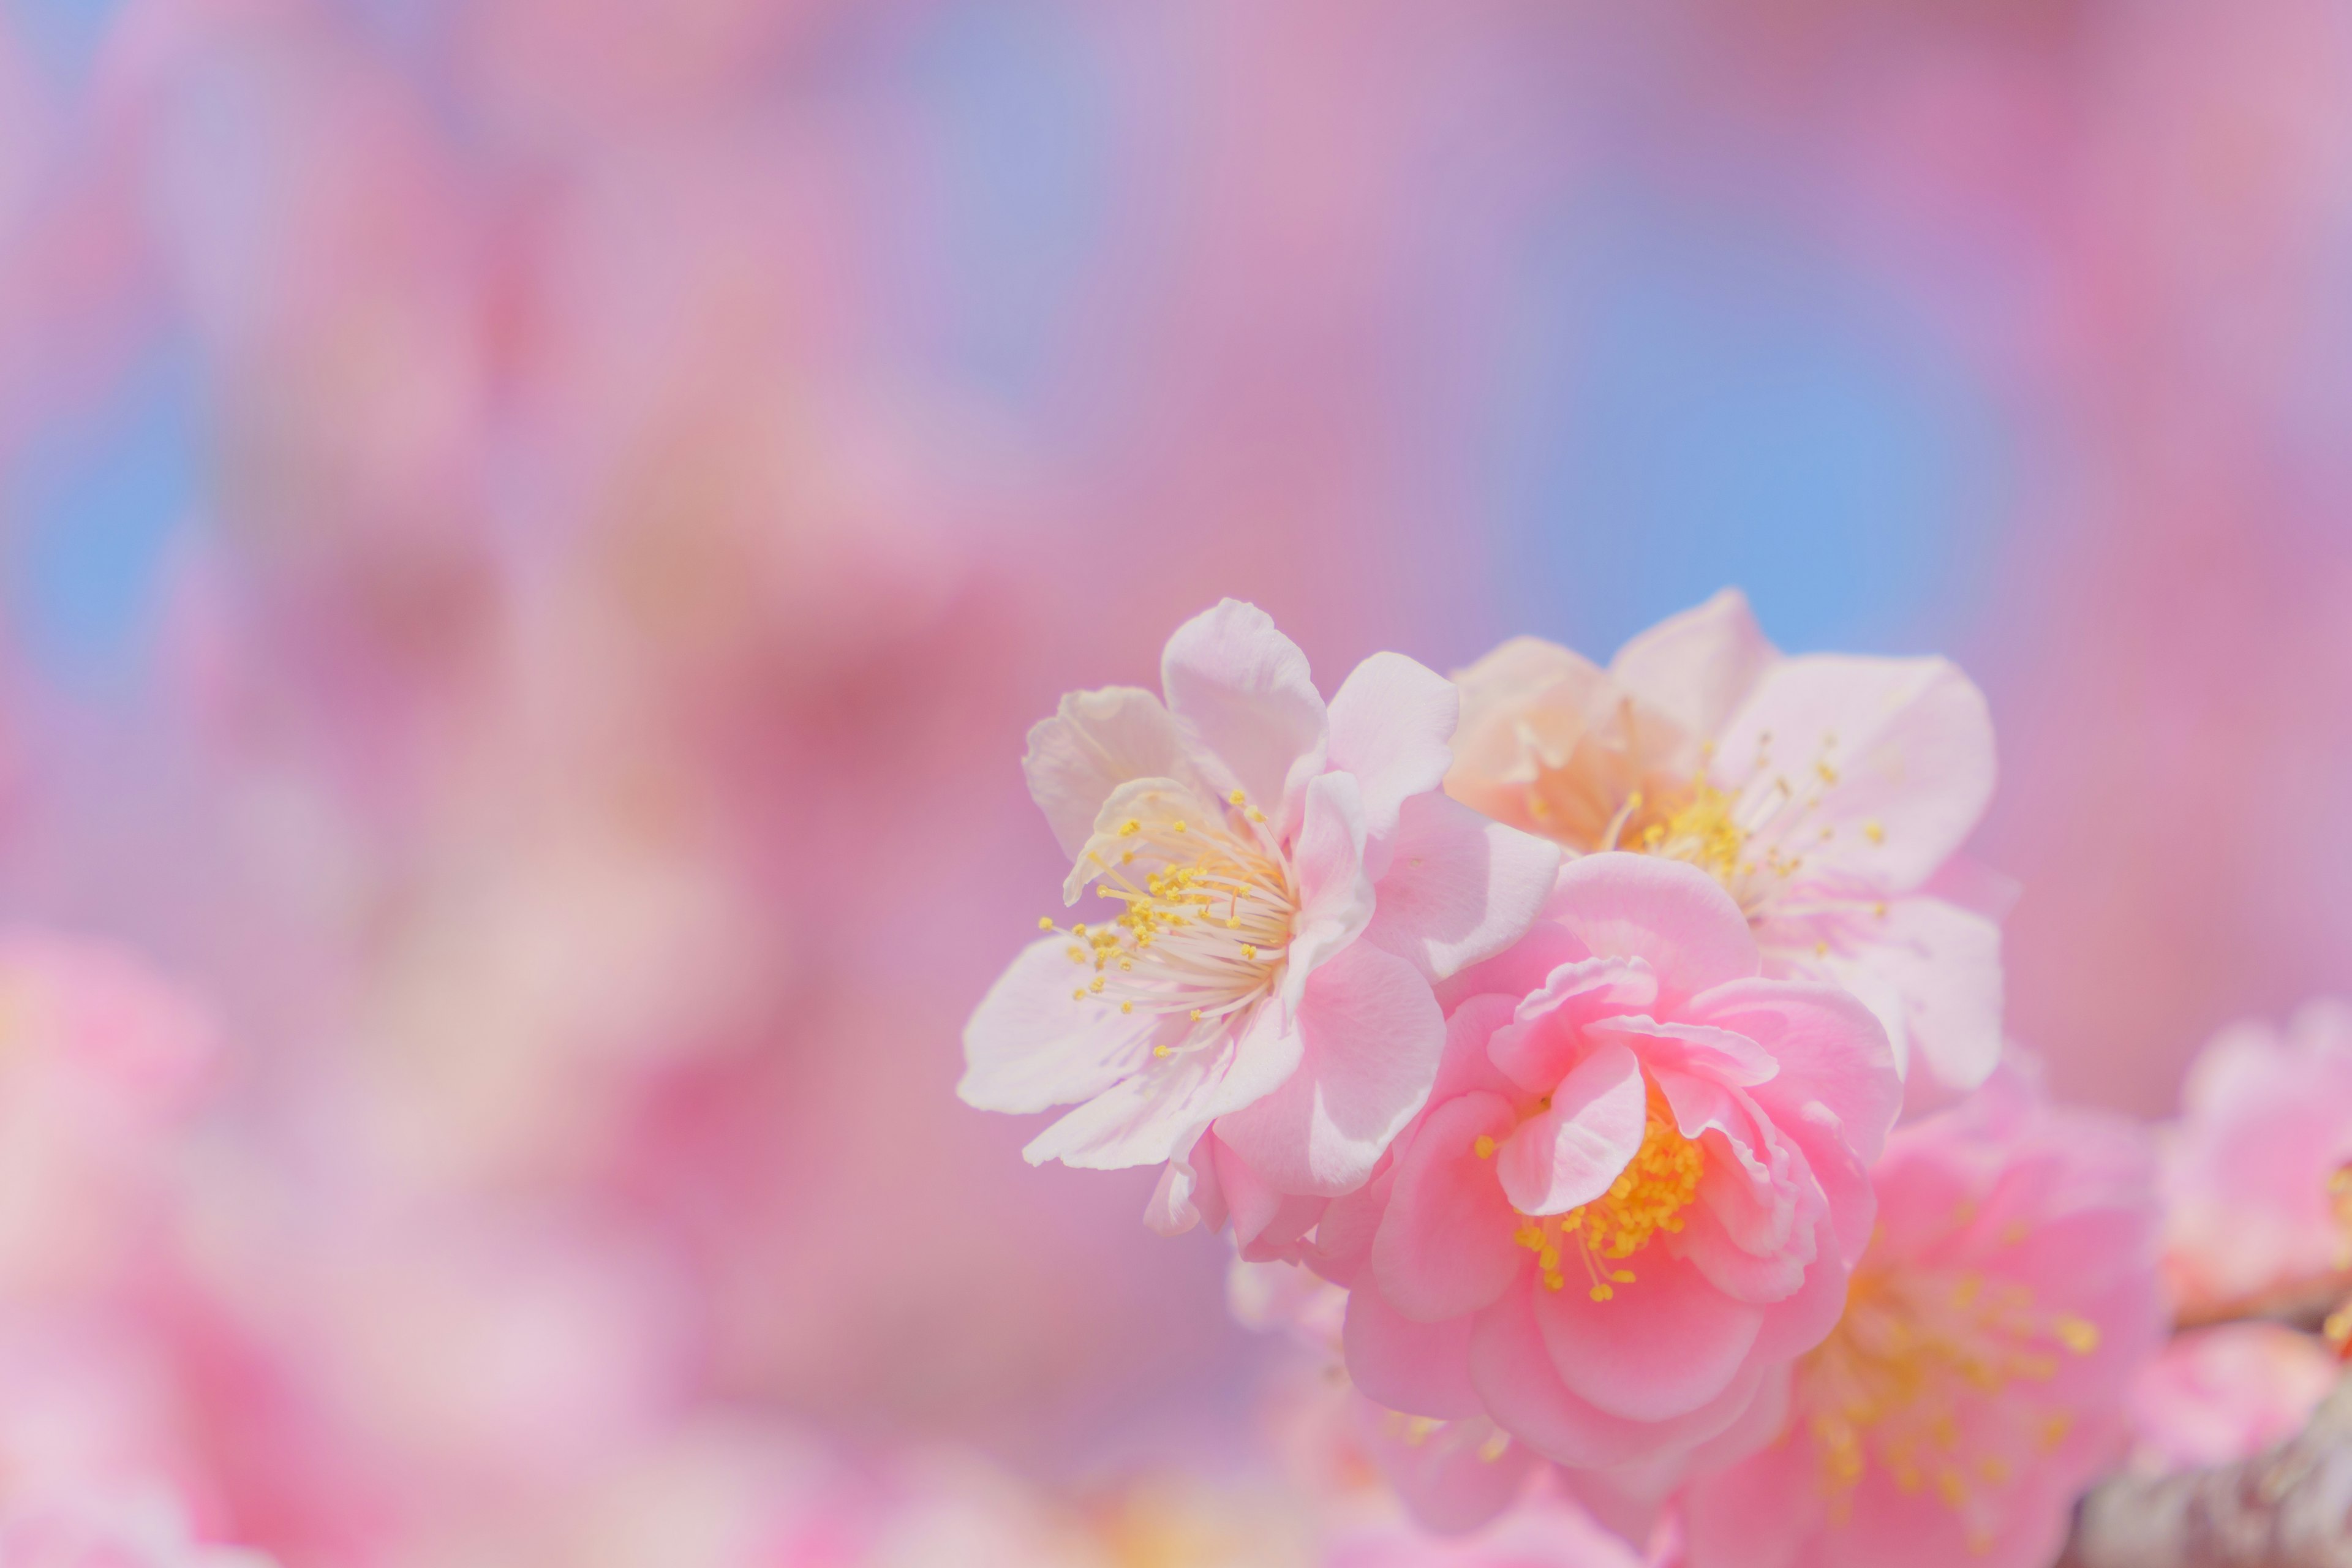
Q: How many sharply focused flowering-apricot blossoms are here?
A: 2